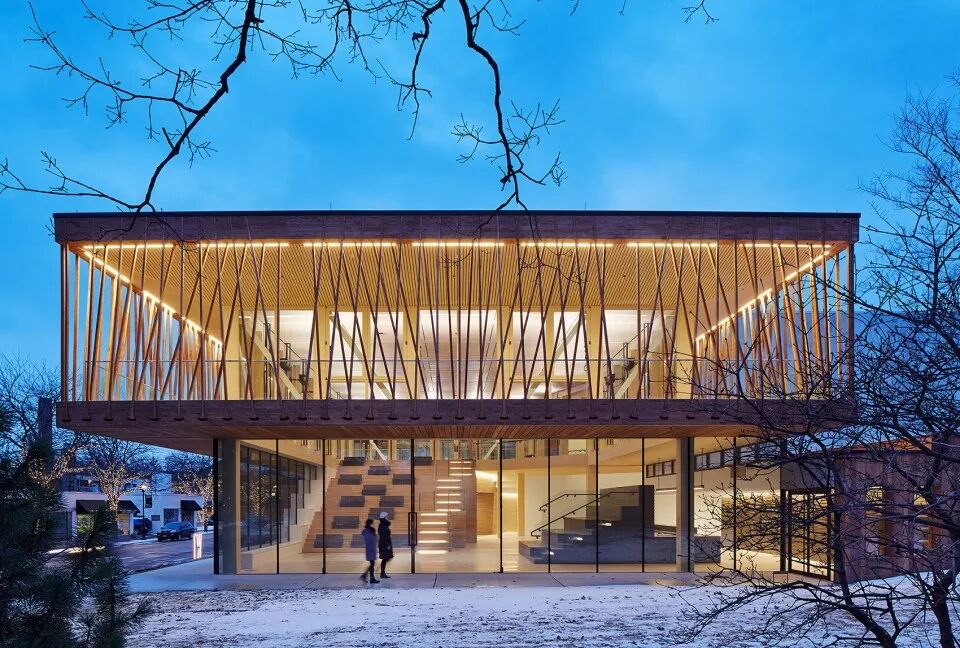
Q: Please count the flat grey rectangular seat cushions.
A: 13